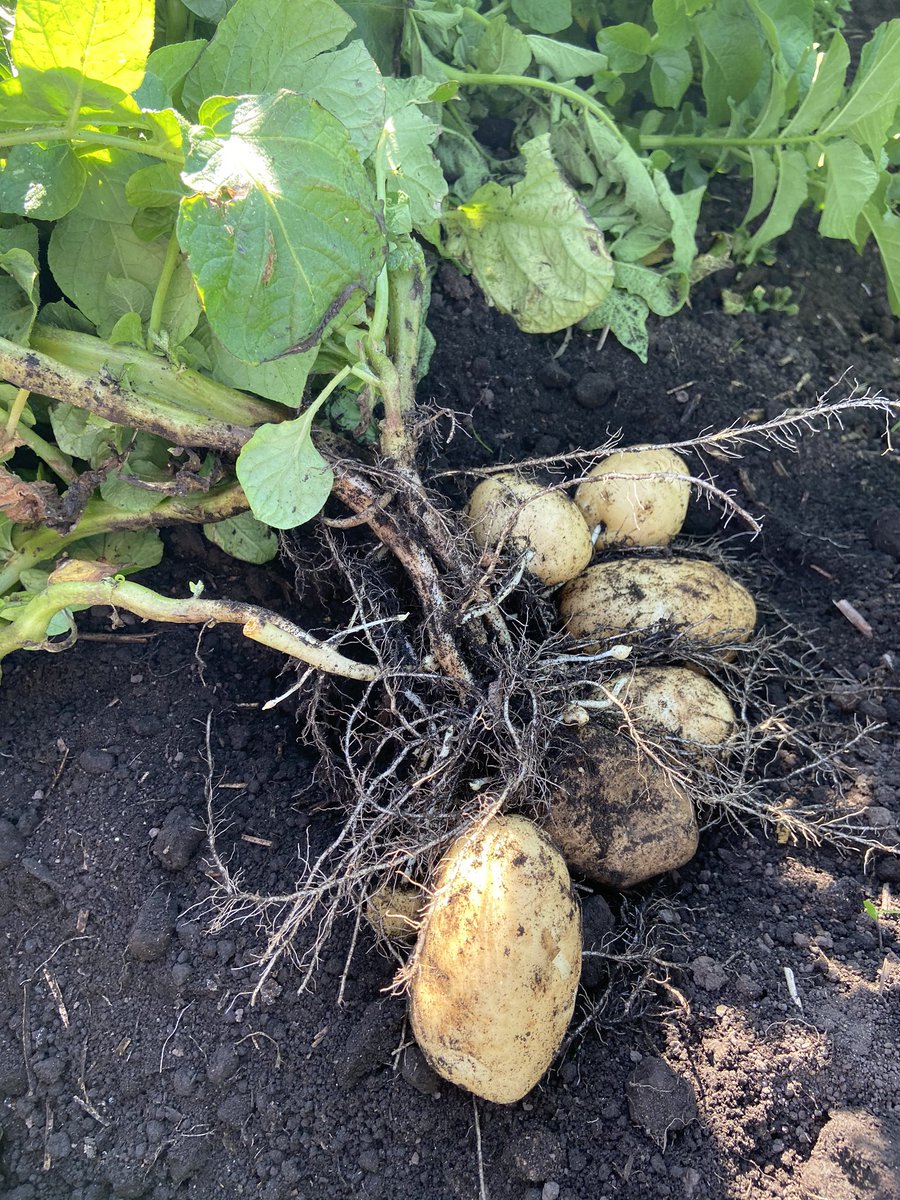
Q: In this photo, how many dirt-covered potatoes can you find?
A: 7